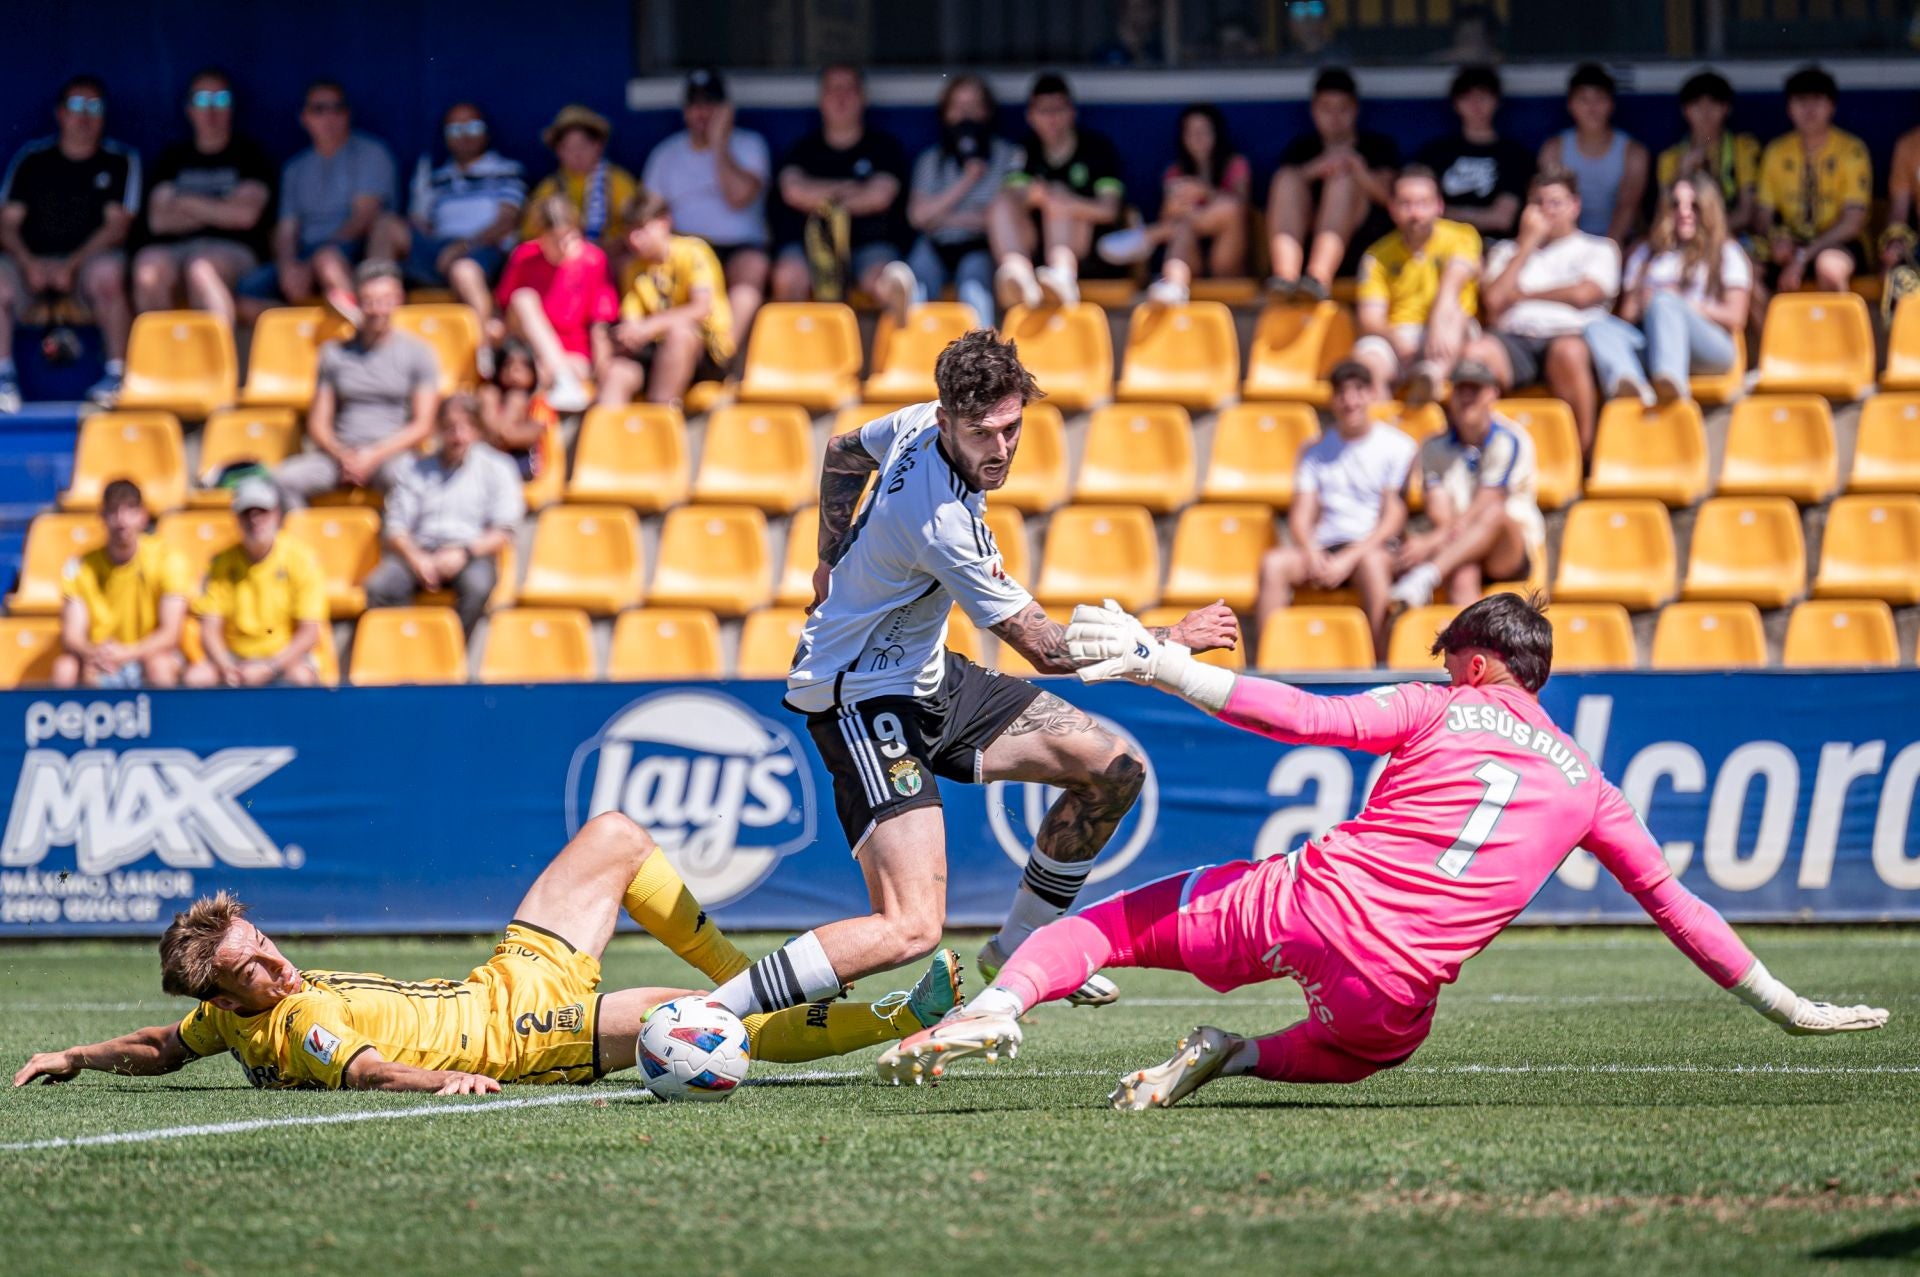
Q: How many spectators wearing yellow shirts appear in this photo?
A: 7